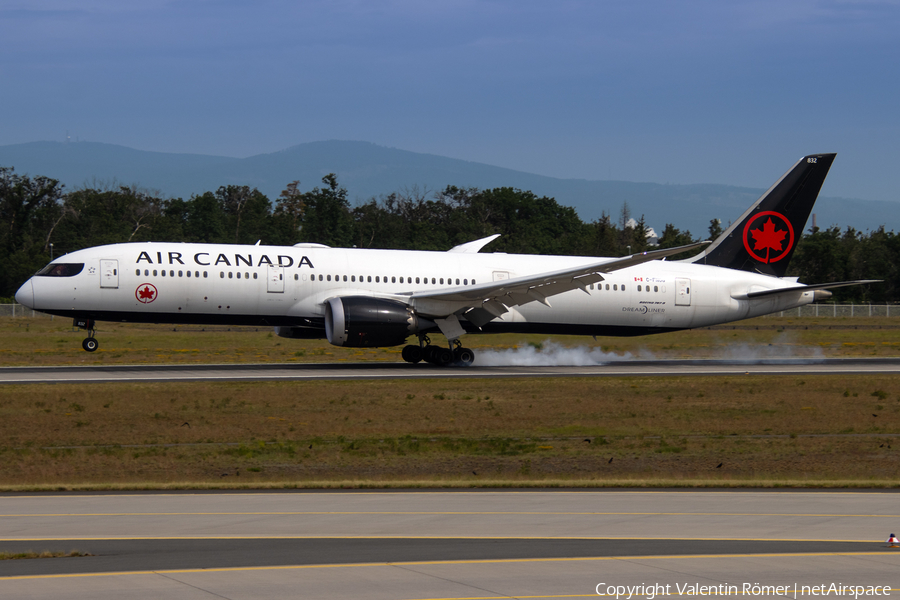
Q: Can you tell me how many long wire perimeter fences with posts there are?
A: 1